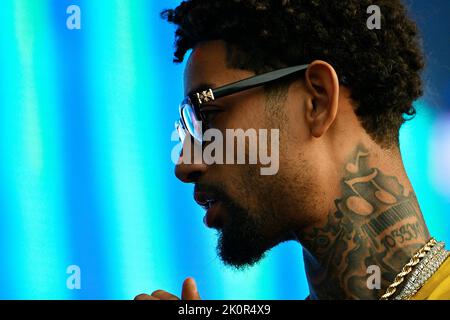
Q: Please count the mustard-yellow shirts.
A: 1